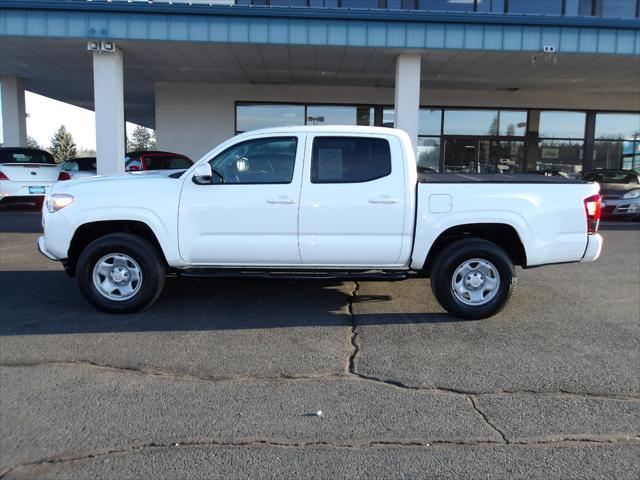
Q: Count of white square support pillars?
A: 3